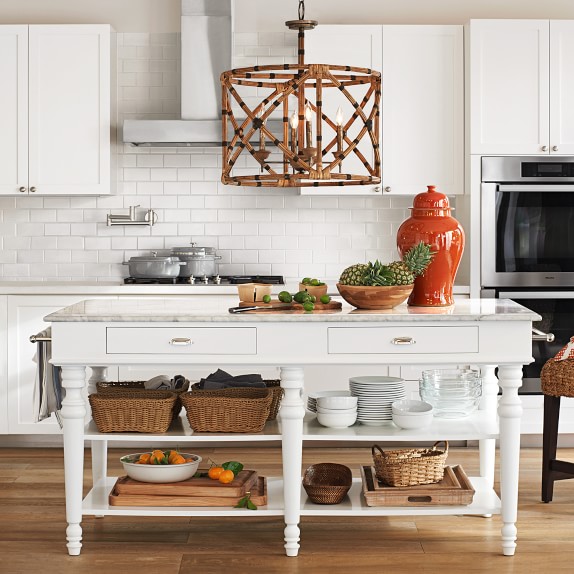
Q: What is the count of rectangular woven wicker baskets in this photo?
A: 4